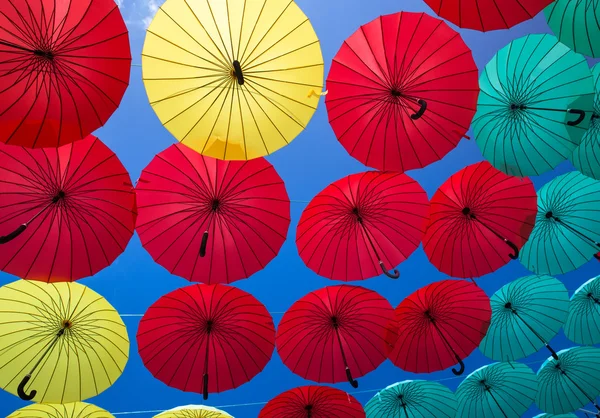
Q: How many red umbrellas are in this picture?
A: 11